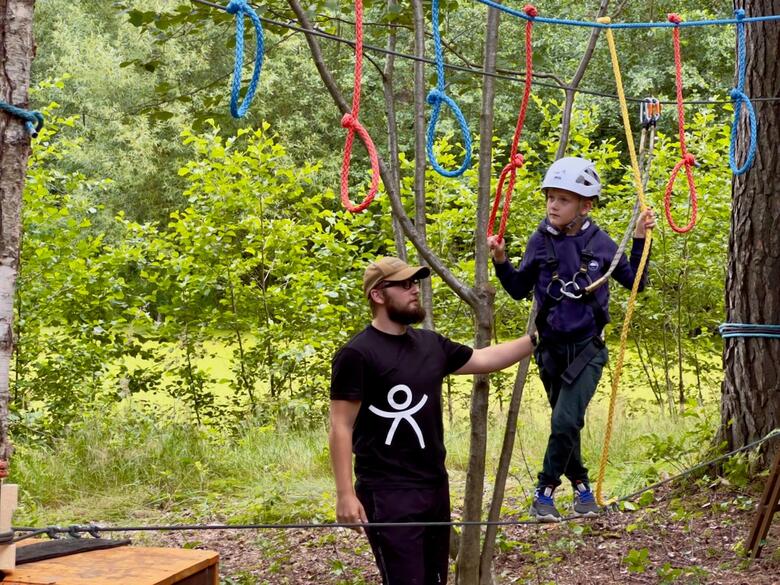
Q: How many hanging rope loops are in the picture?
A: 6